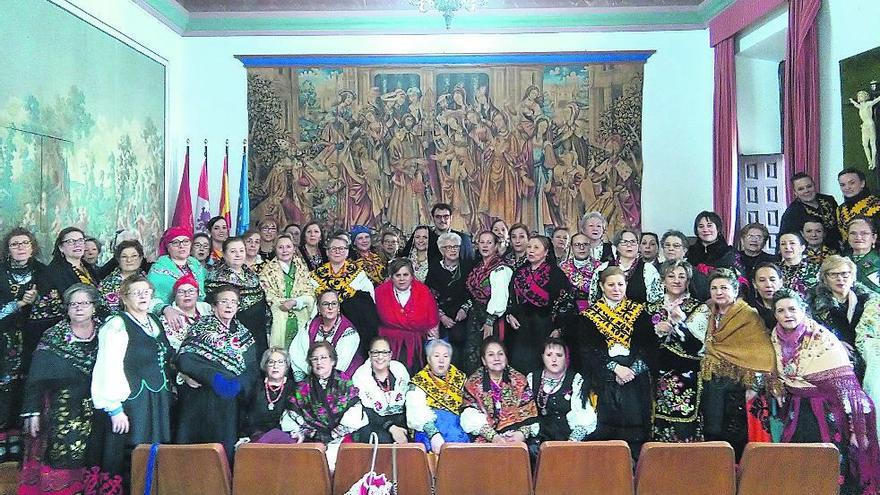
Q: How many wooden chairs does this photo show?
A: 7